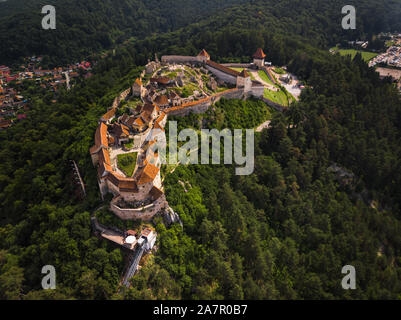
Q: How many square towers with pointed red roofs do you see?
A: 3